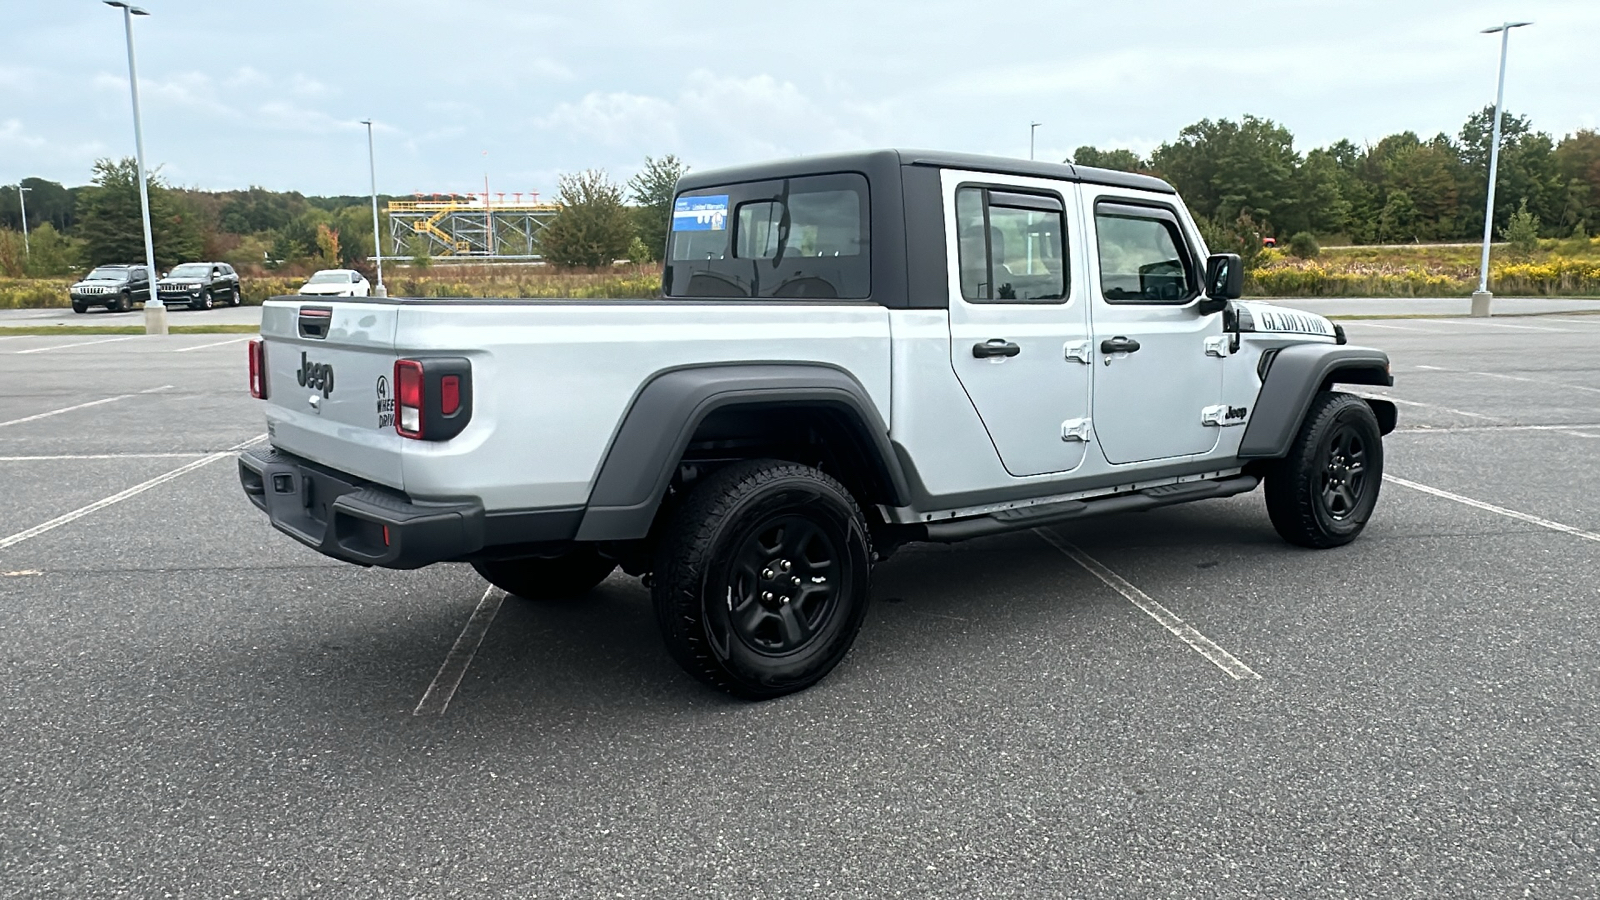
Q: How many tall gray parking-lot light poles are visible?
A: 5